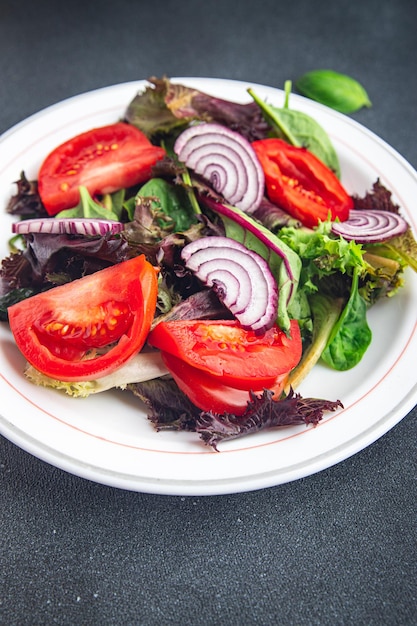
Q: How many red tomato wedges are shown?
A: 5